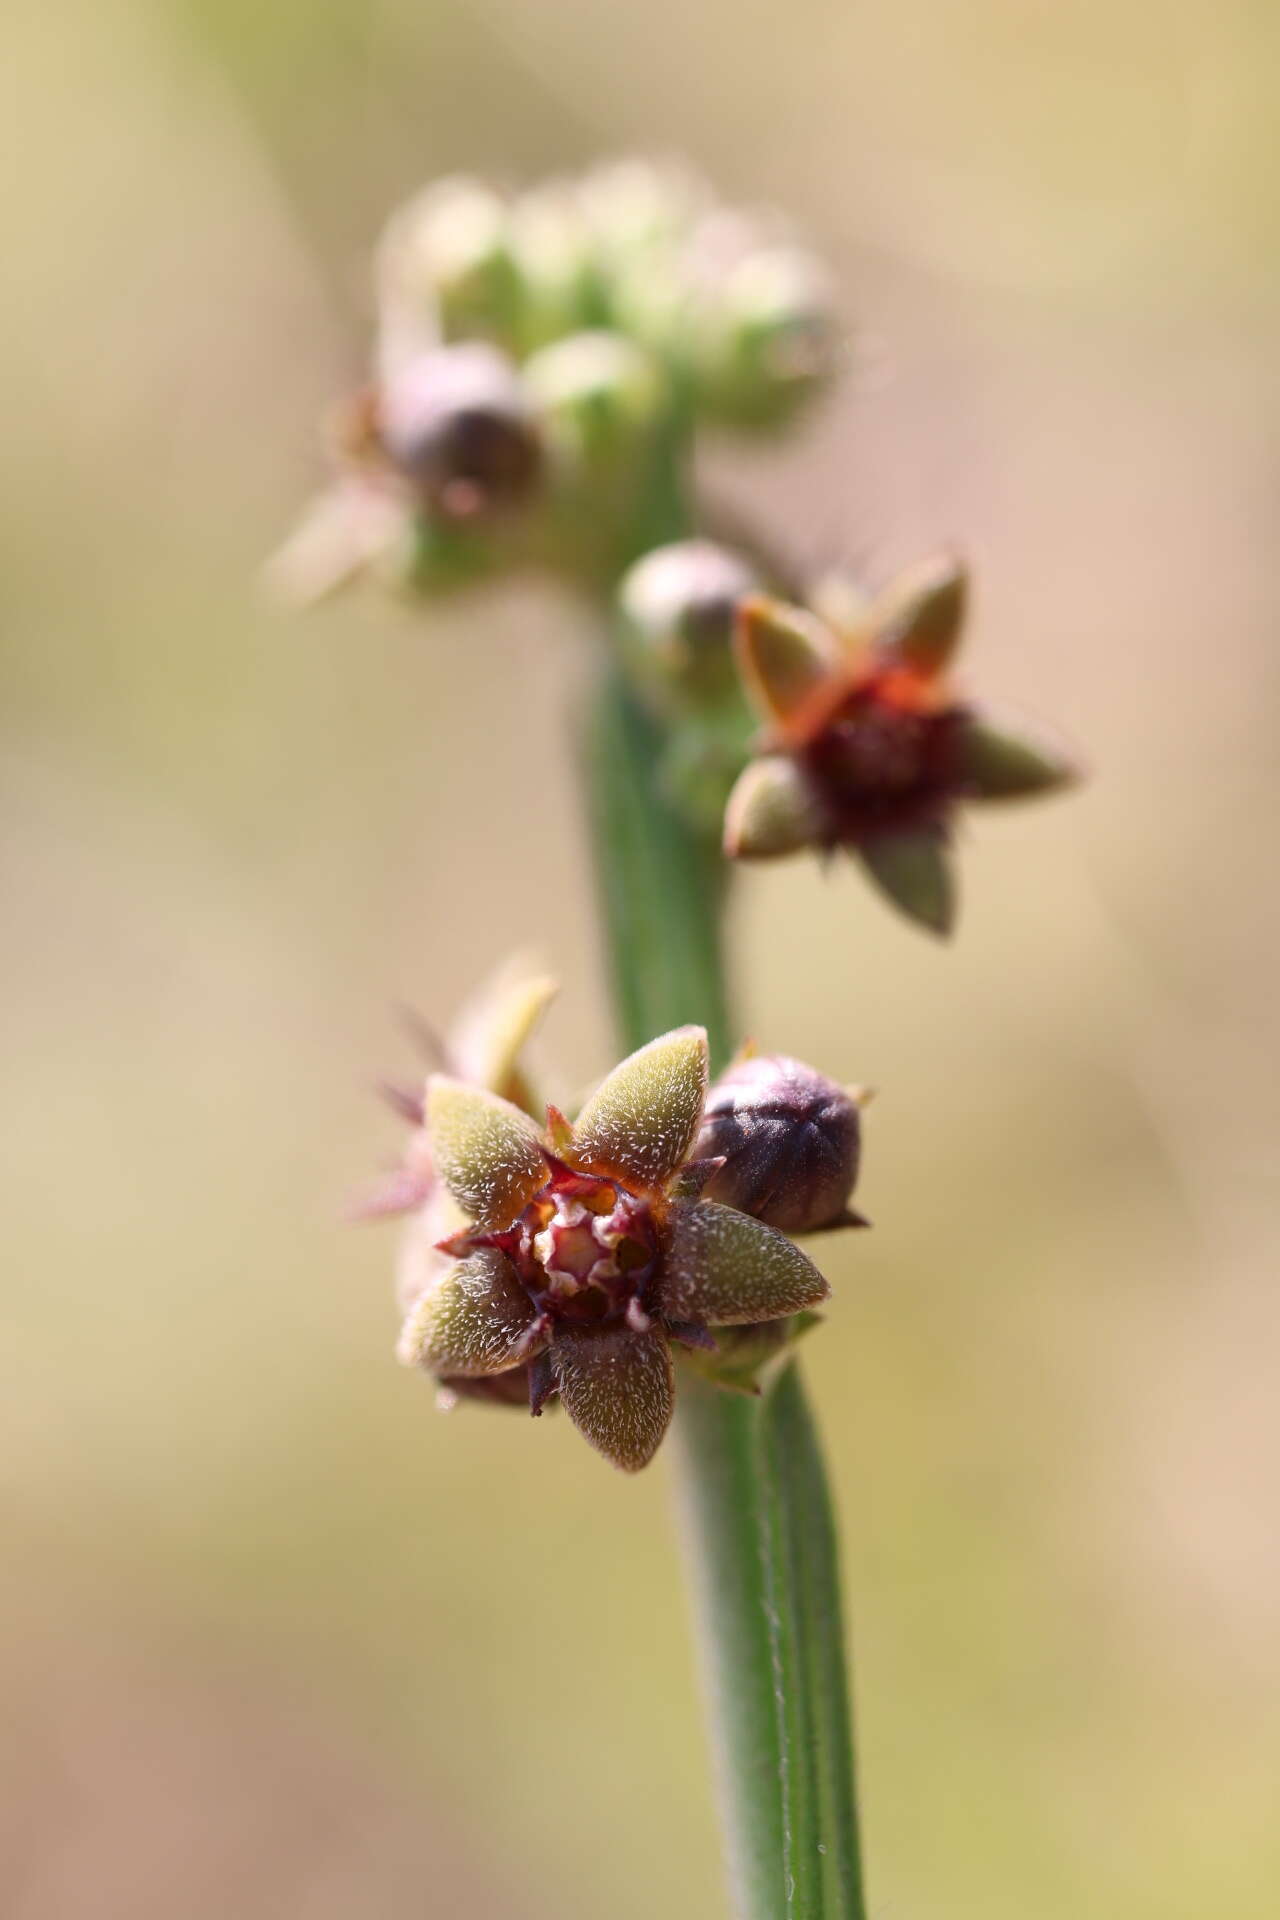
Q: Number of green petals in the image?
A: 10